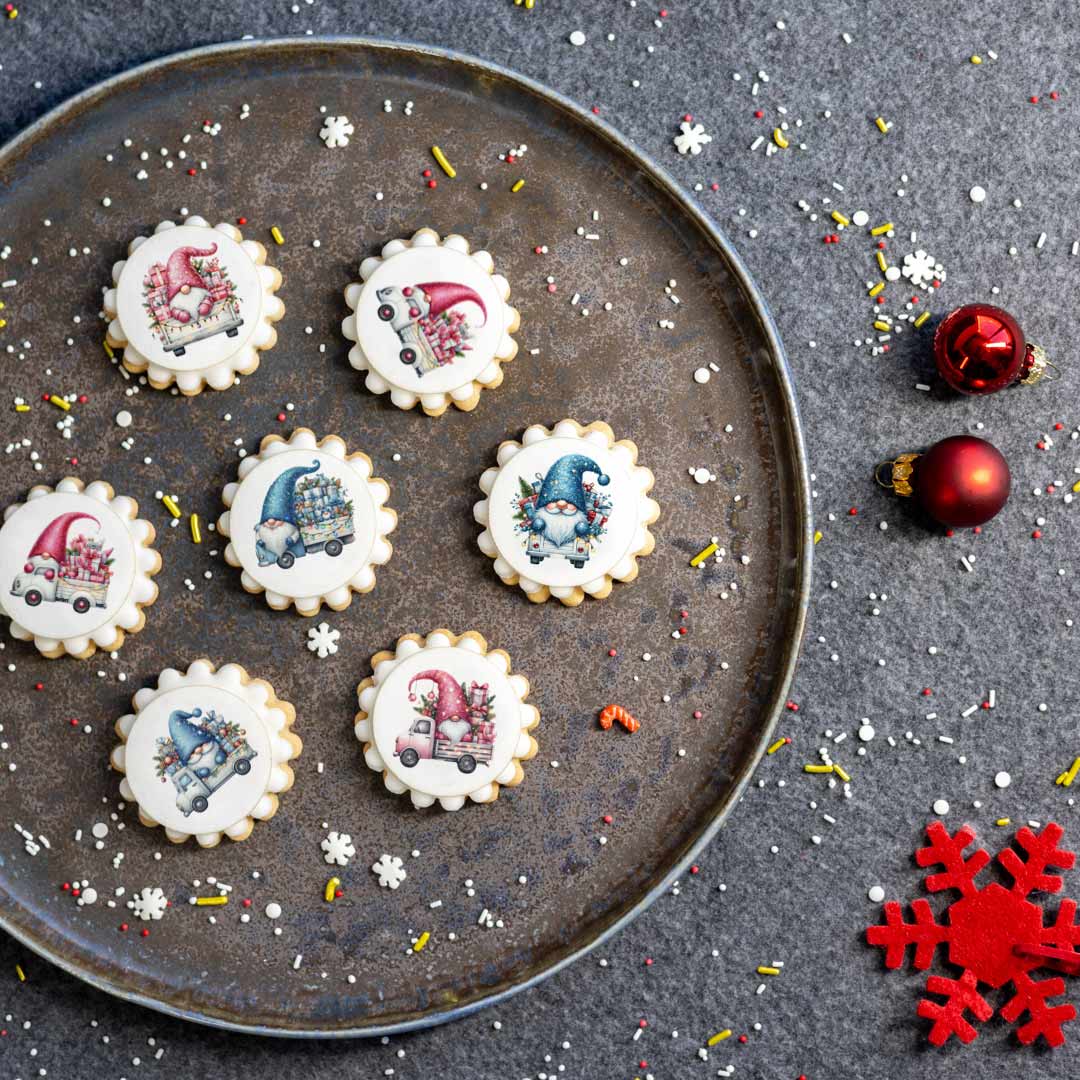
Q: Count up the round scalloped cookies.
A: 7